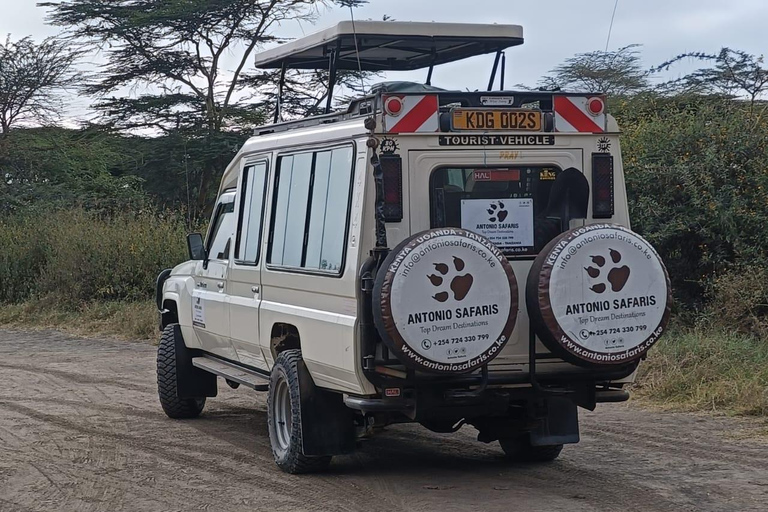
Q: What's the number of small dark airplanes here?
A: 0